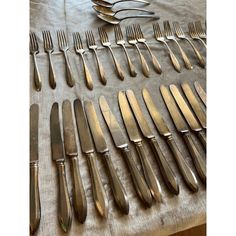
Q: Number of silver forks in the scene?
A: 14